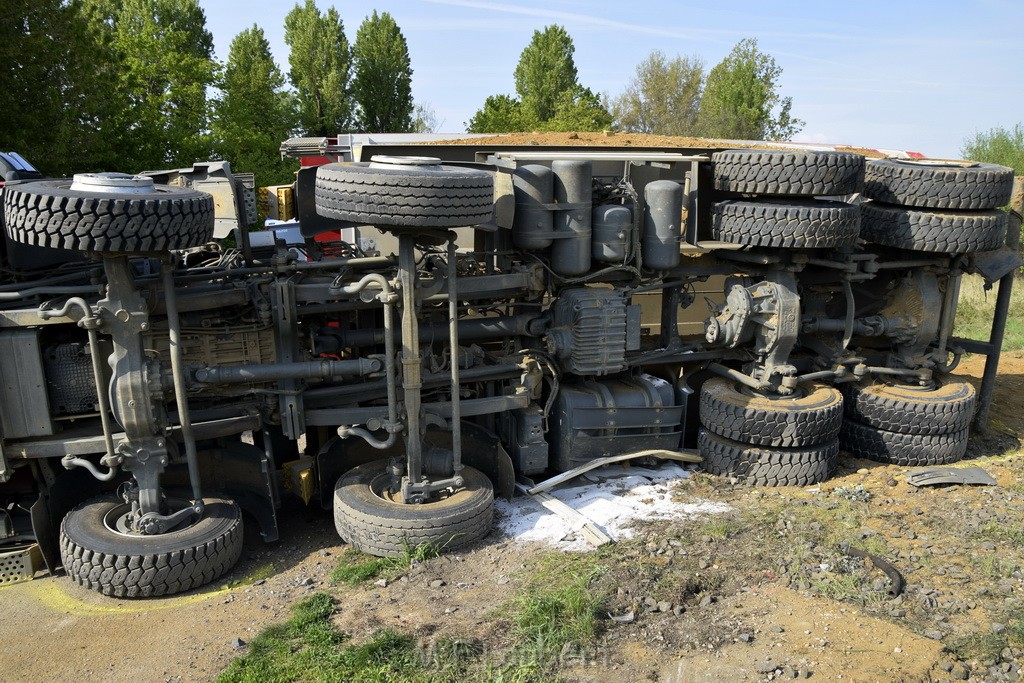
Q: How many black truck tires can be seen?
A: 12